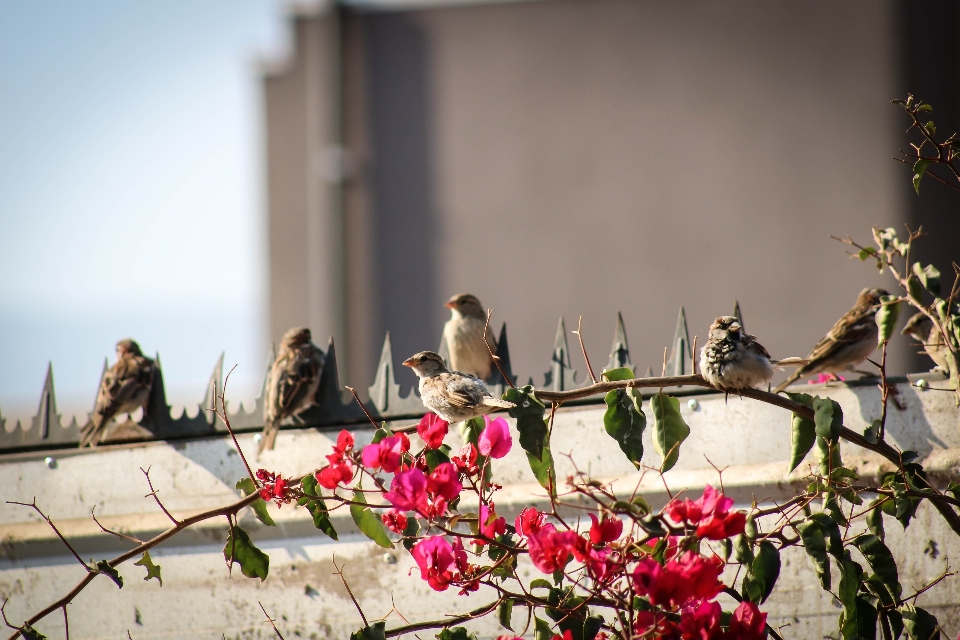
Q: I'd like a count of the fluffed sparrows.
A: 1